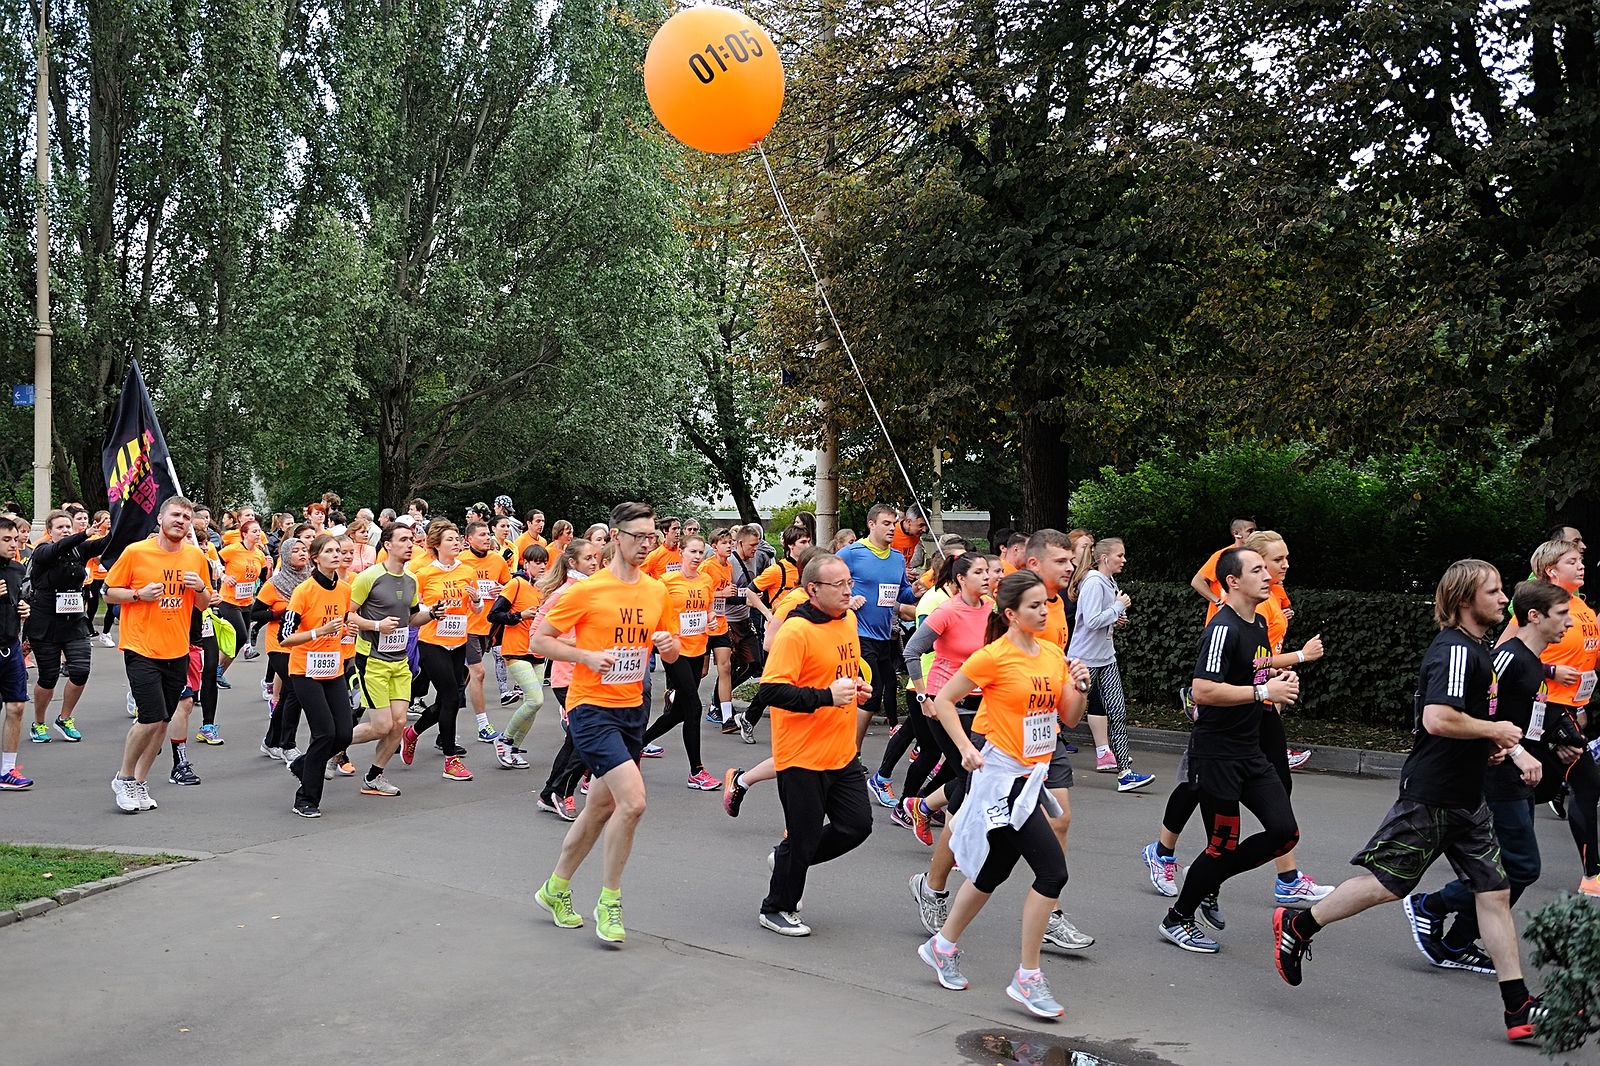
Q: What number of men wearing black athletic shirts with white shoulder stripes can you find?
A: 3